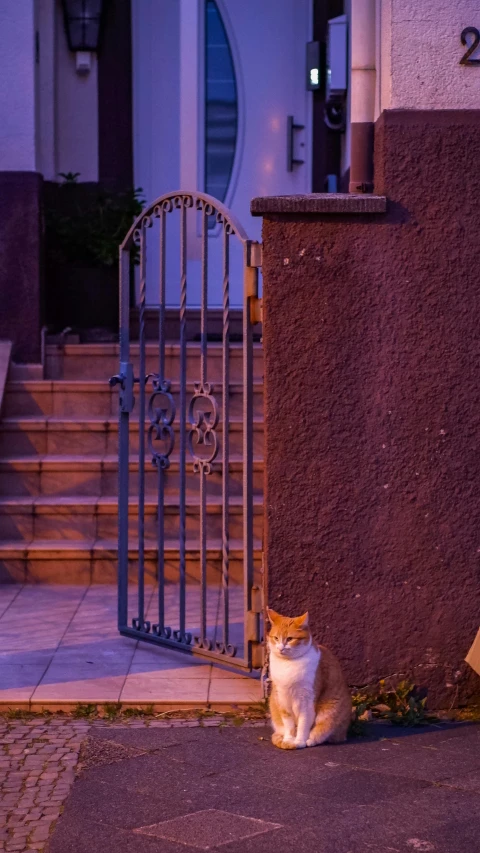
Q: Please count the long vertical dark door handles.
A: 1